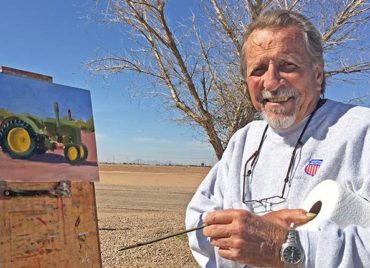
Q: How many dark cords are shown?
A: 1